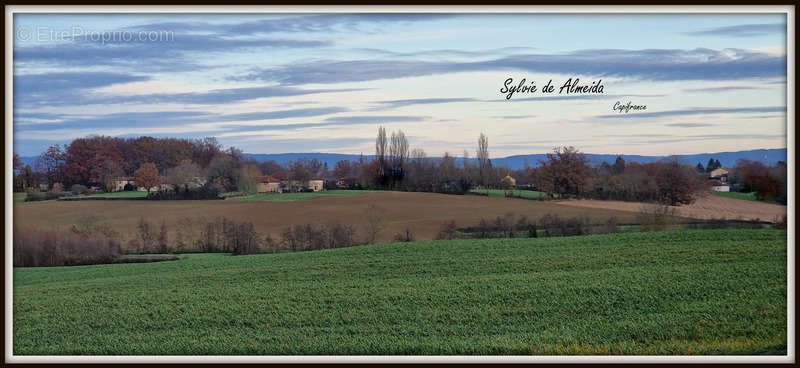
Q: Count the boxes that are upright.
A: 0